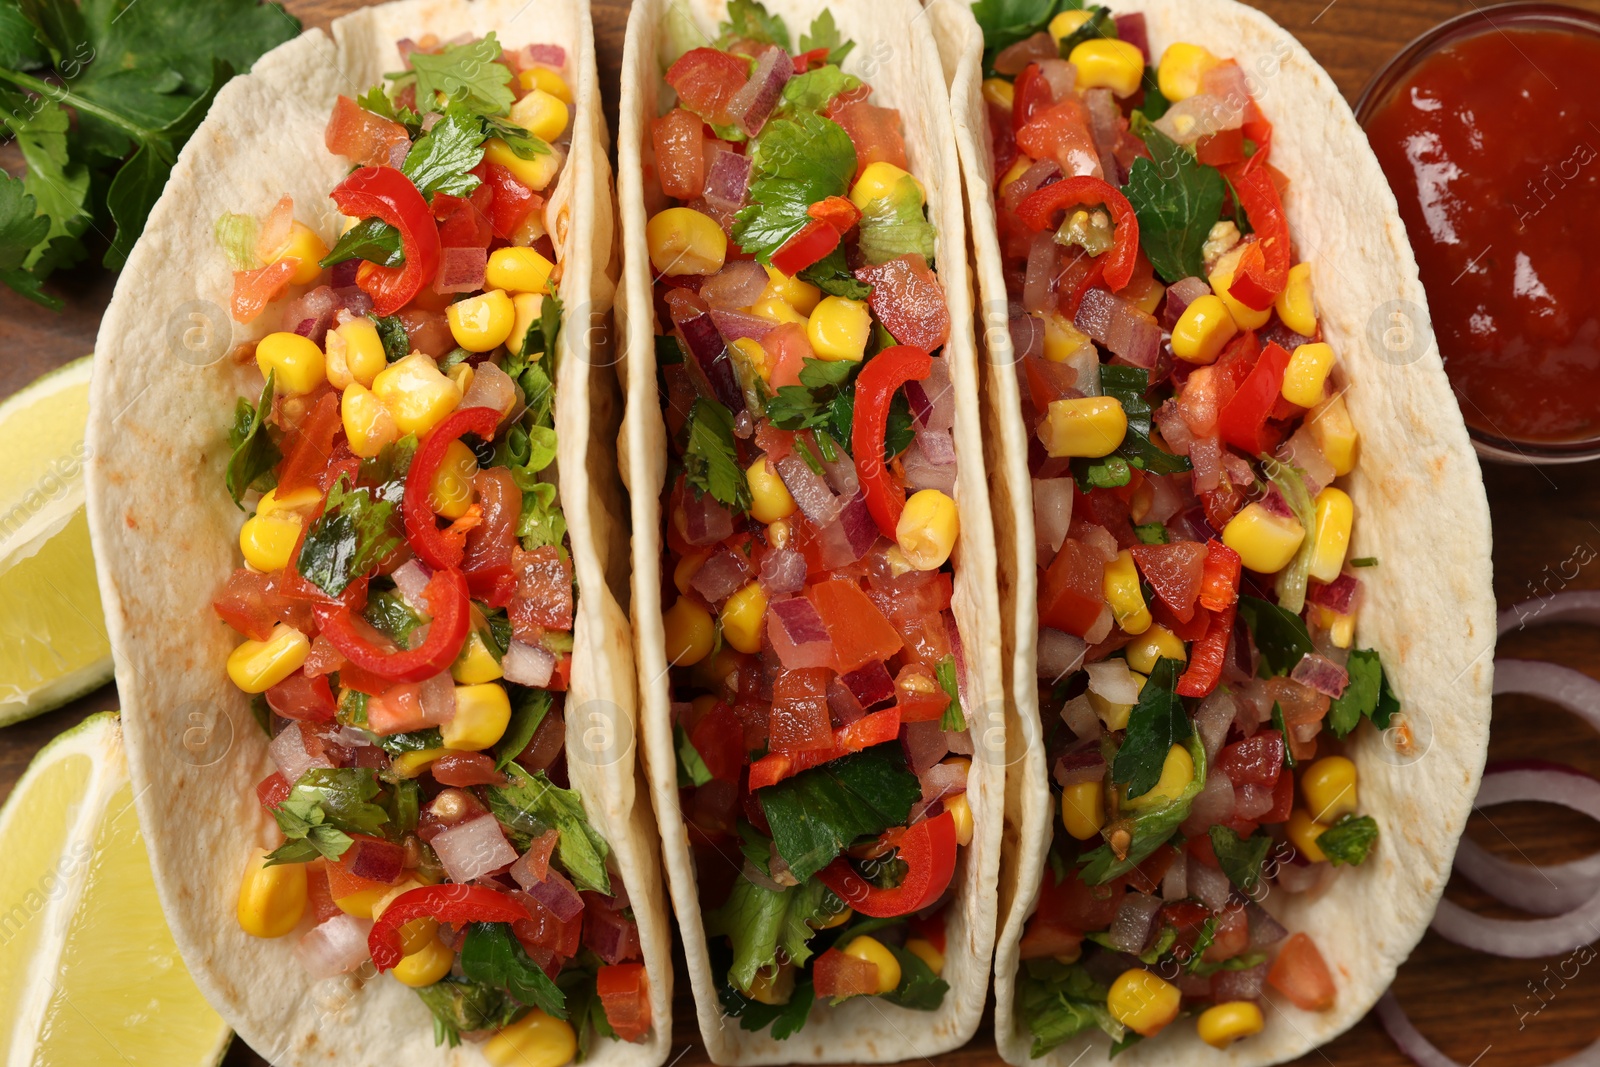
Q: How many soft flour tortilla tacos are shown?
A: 3